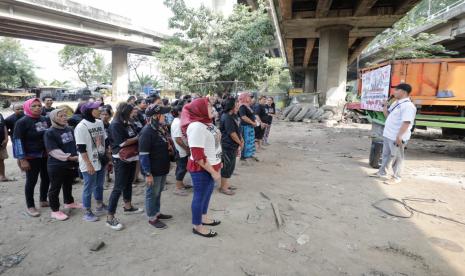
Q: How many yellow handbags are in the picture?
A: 0